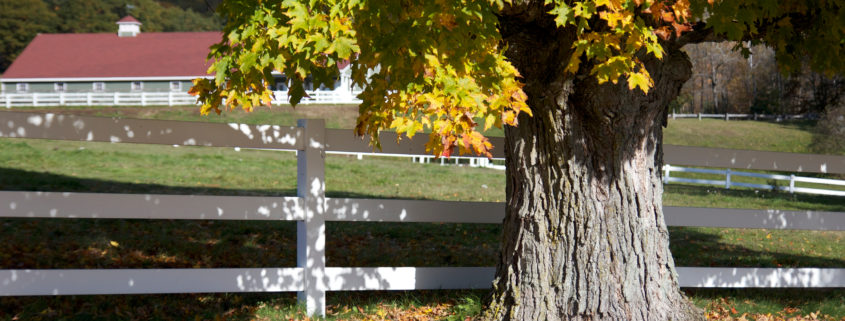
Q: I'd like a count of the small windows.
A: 5